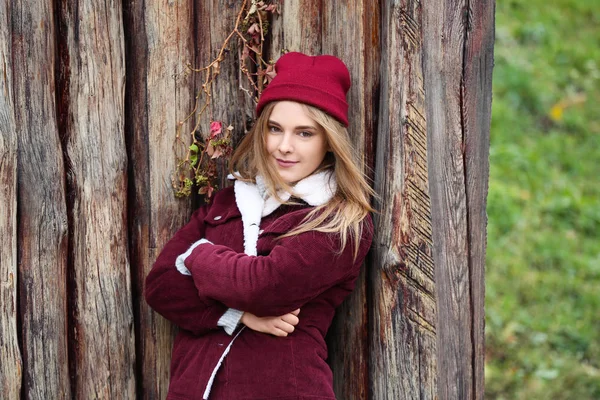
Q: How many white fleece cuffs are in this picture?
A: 2